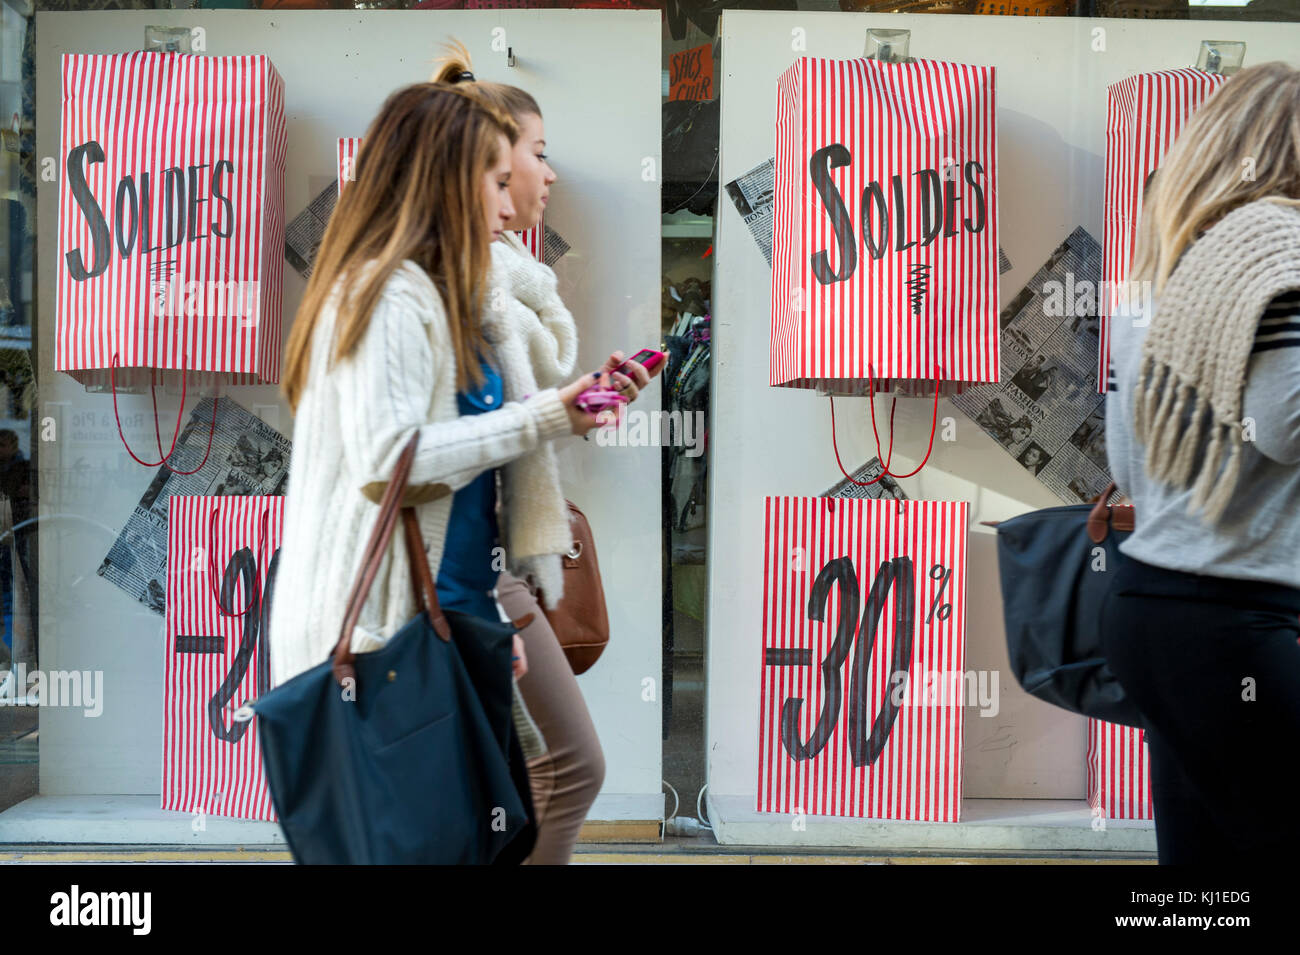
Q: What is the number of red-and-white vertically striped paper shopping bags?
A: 7